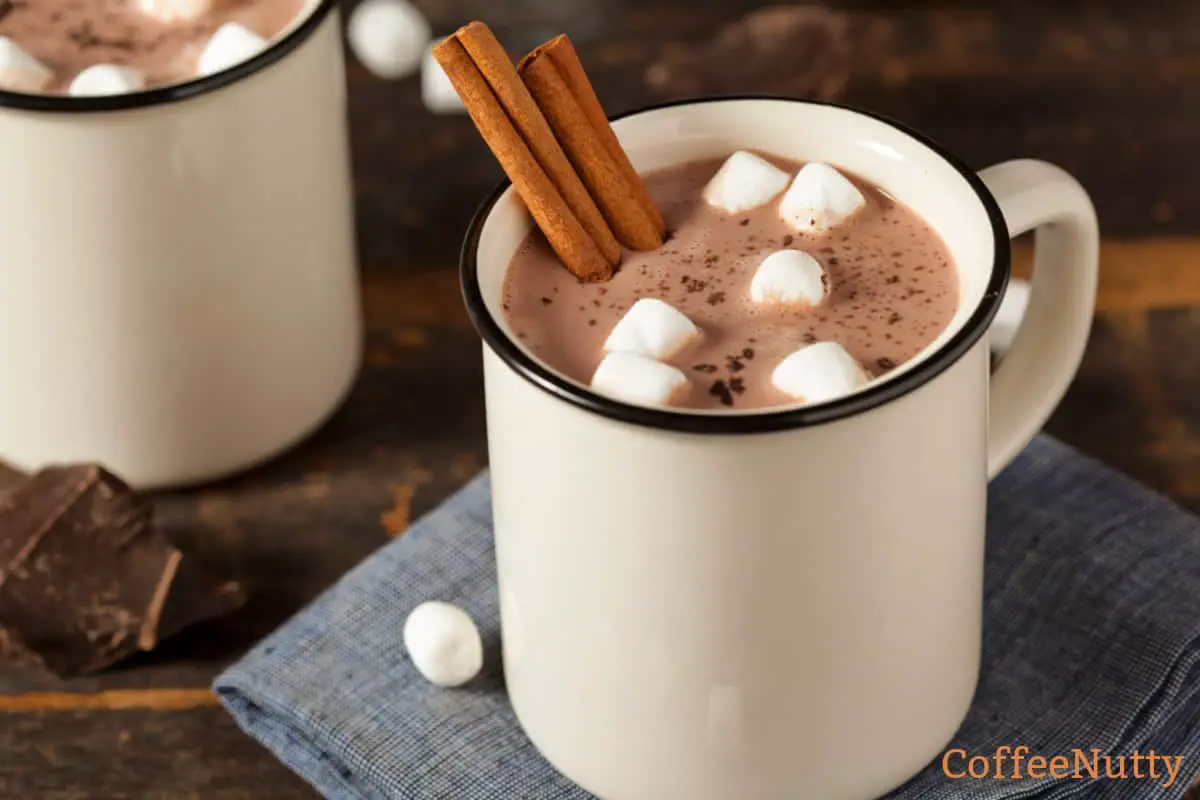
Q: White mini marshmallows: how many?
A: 14